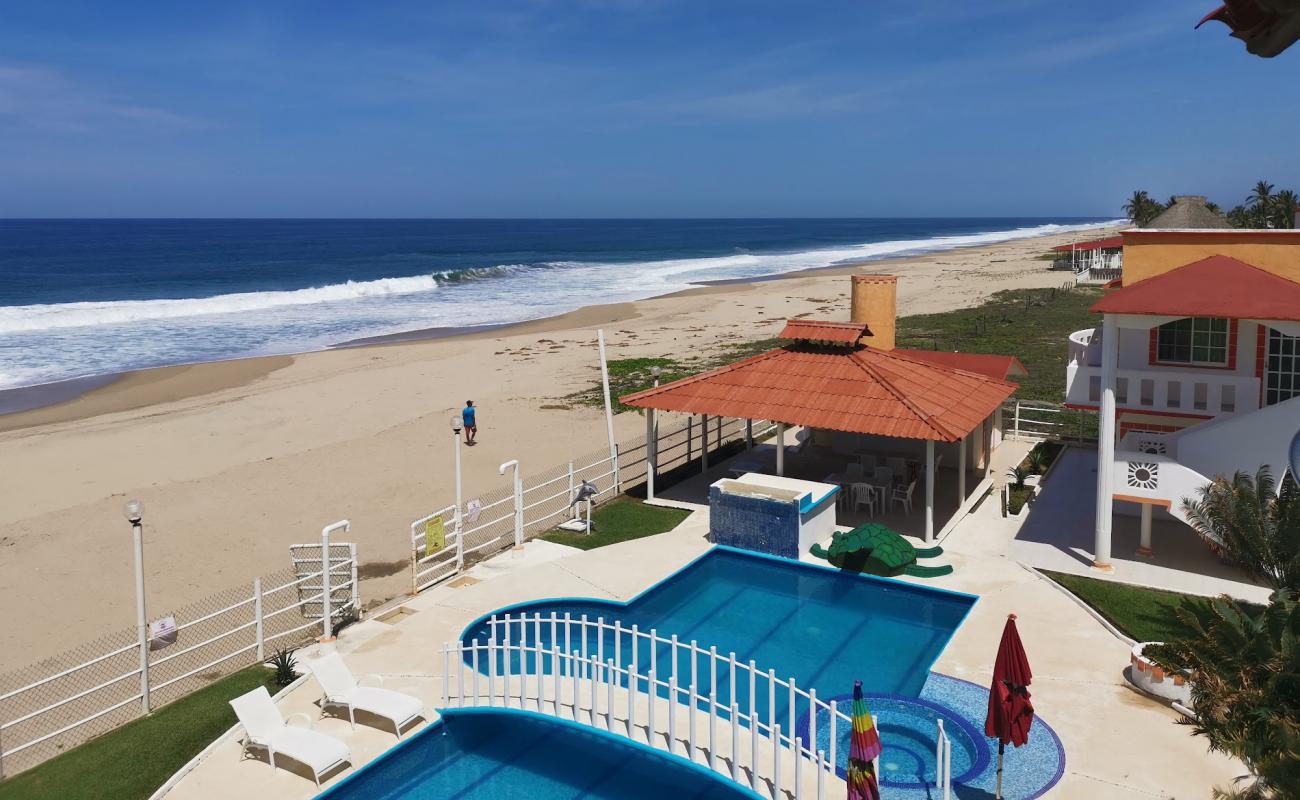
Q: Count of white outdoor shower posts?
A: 2